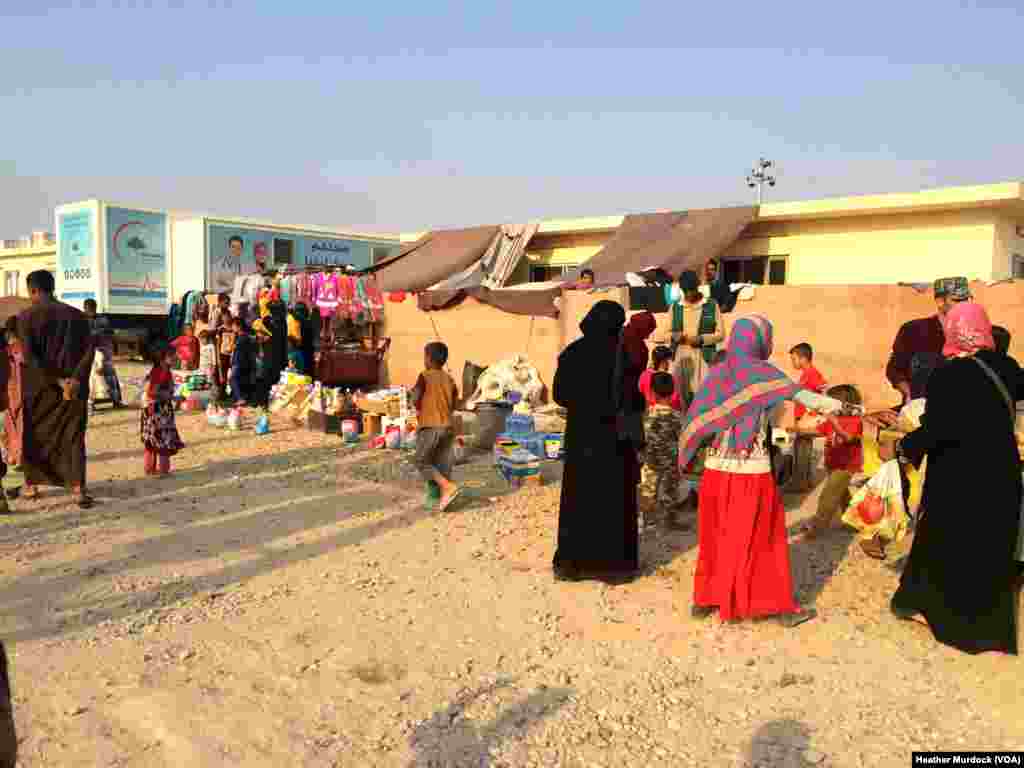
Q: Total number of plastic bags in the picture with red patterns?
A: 1